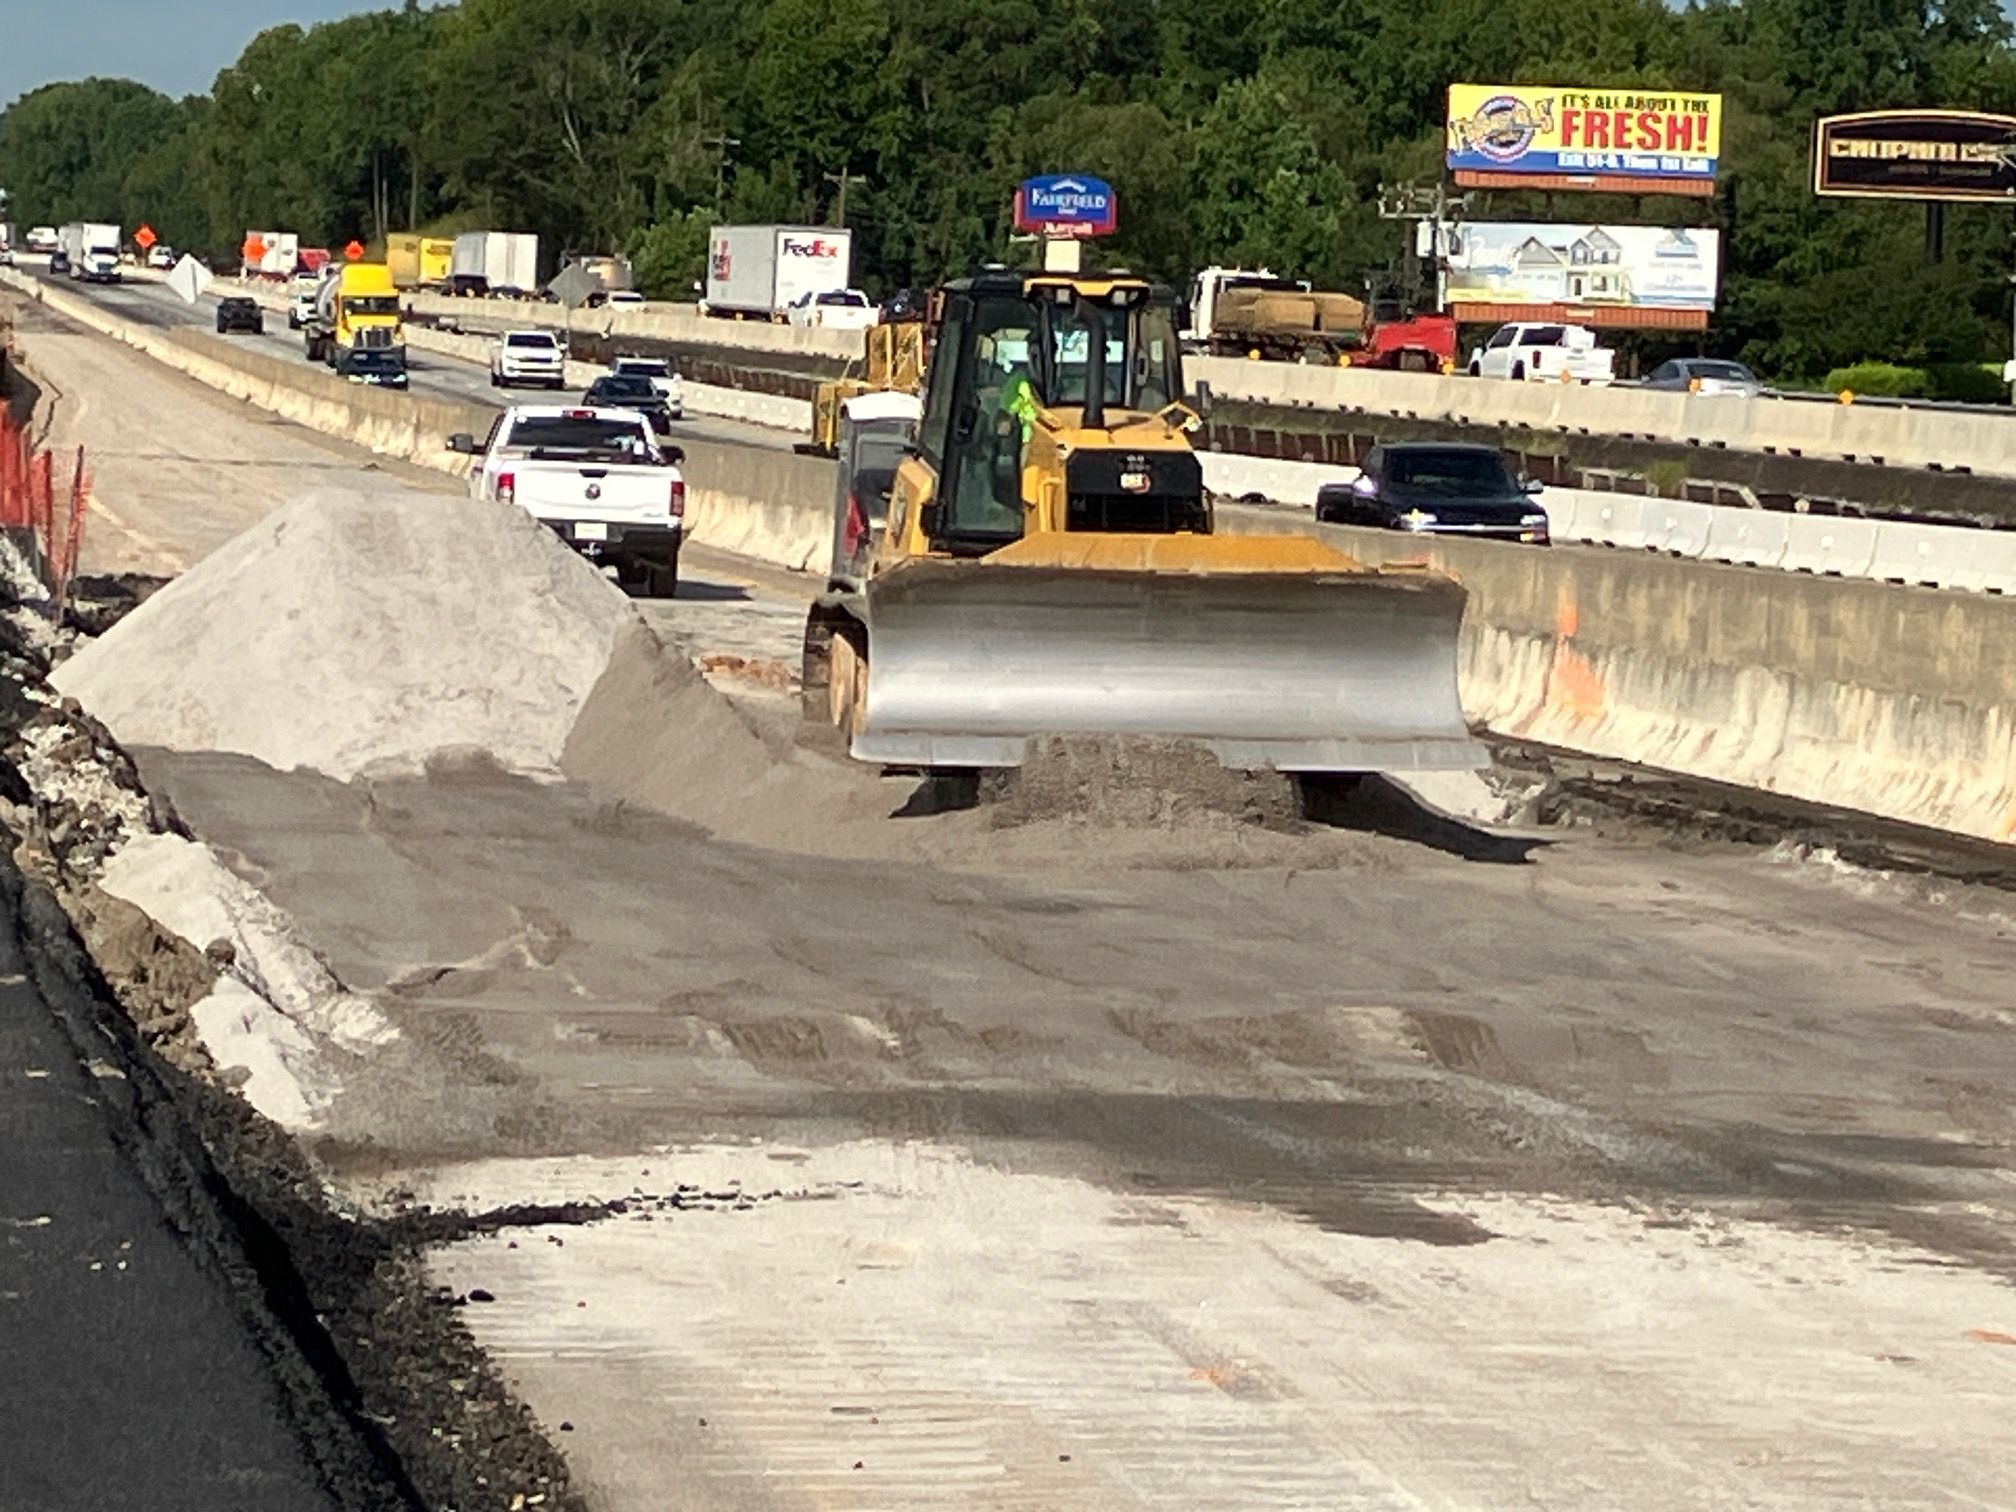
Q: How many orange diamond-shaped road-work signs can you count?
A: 3